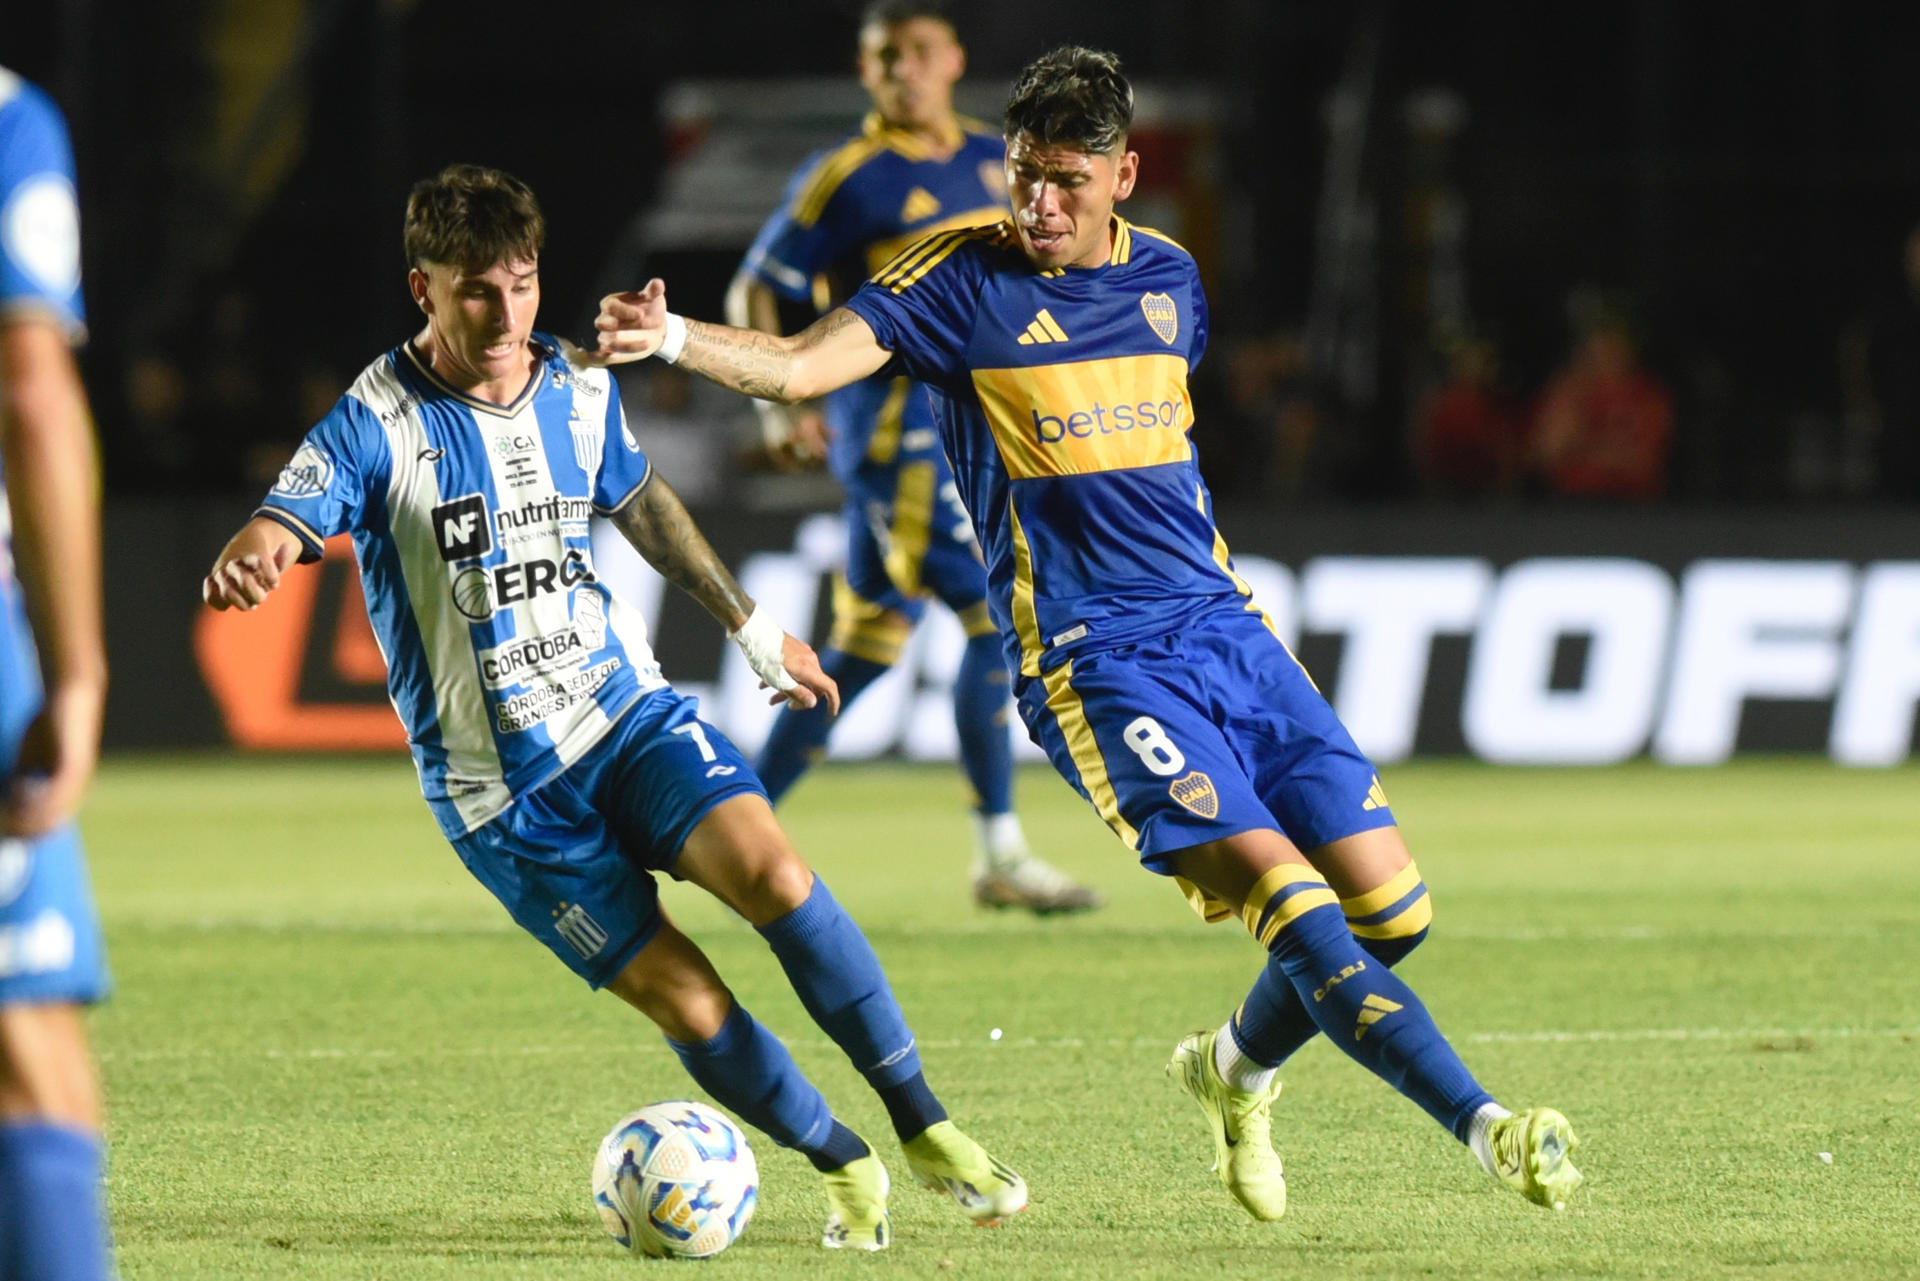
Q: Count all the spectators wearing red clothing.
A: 2